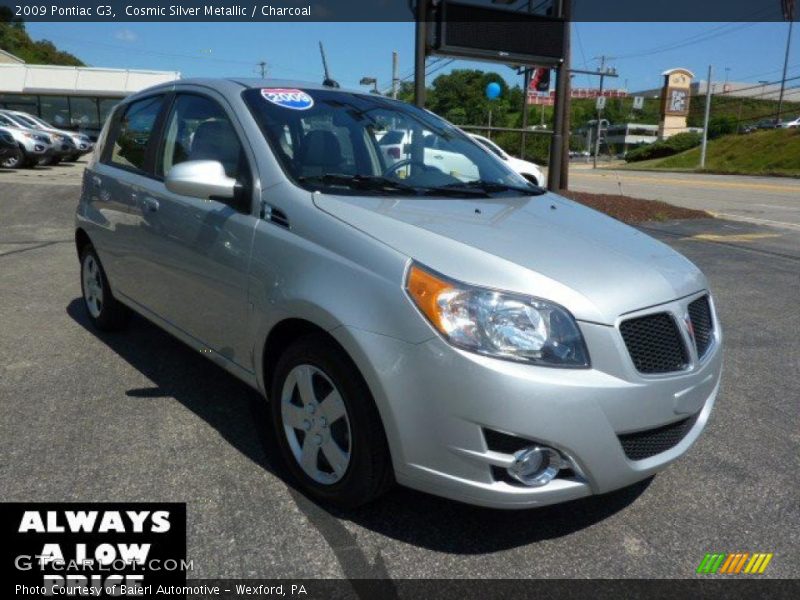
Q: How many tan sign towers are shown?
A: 1